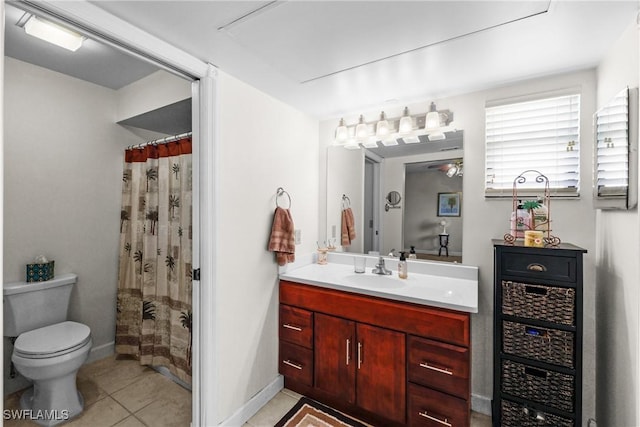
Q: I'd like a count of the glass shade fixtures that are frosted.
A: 5